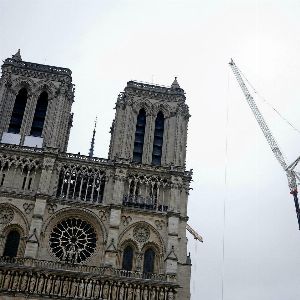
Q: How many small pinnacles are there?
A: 2